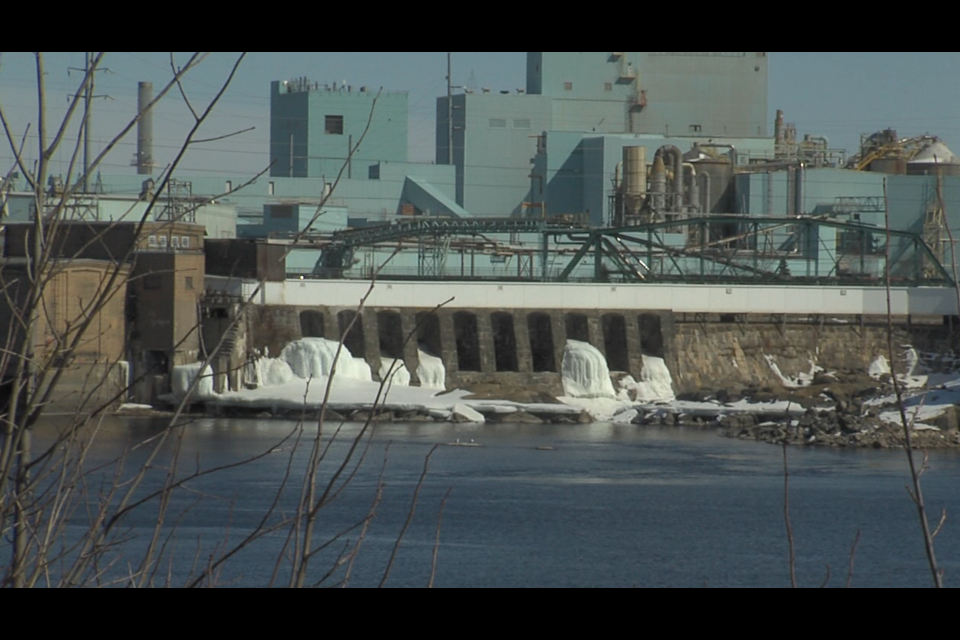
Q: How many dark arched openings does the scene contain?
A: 10